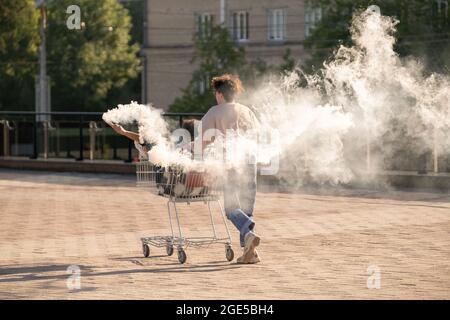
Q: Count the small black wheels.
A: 4